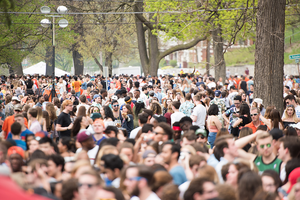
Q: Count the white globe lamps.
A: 4